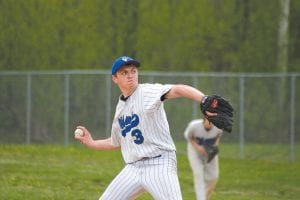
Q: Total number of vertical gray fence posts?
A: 6